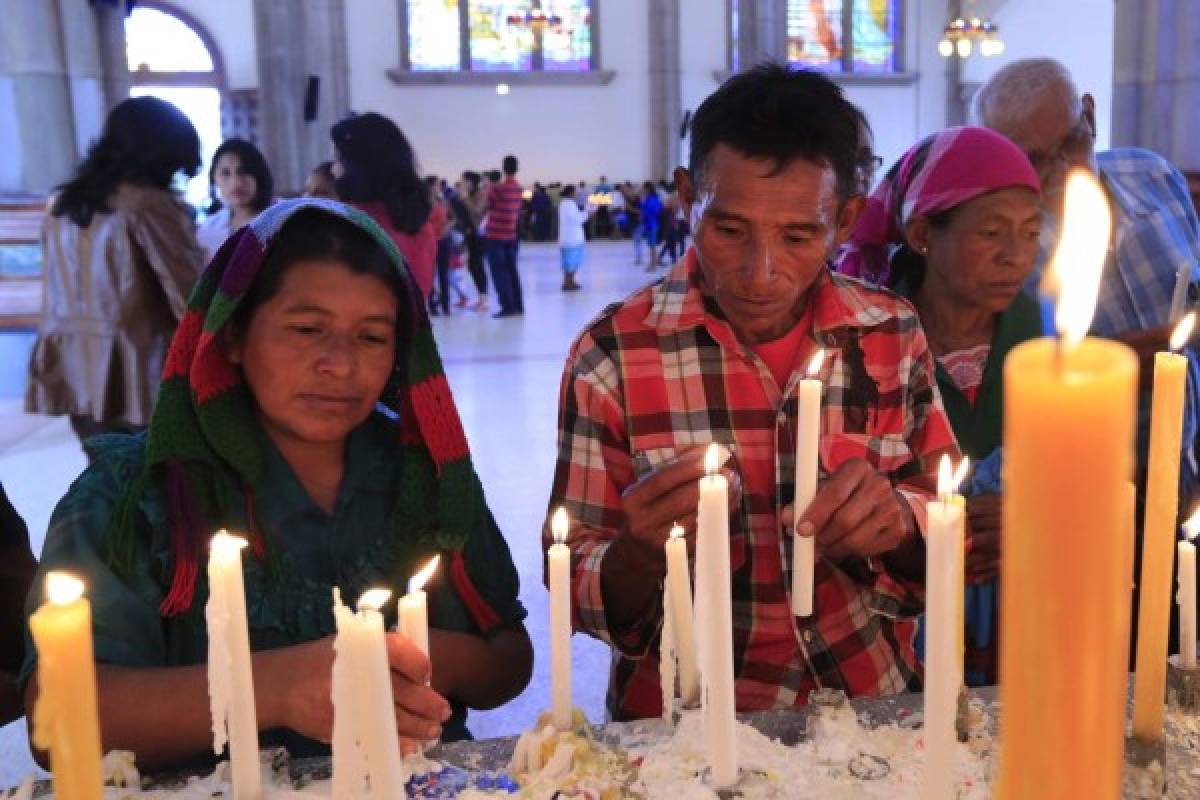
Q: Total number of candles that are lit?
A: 13